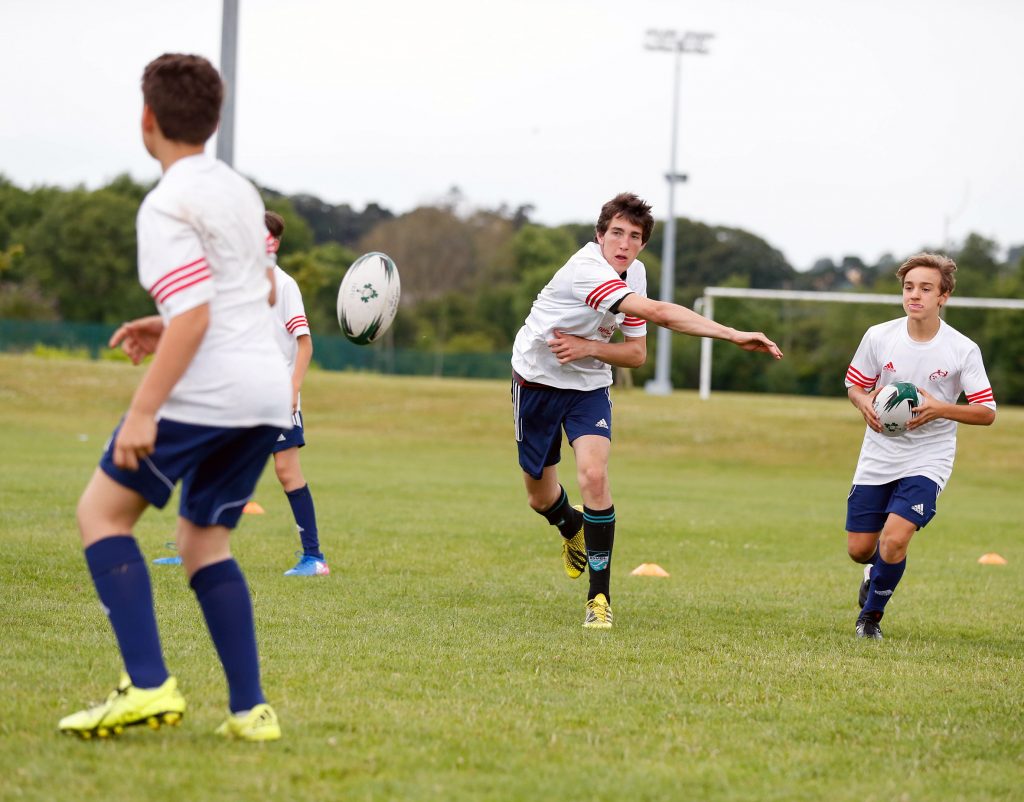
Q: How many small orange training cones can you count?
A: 3